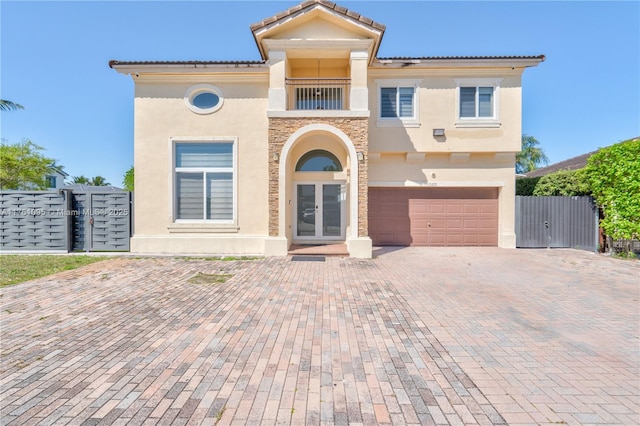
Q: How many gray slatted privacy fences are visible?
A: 2